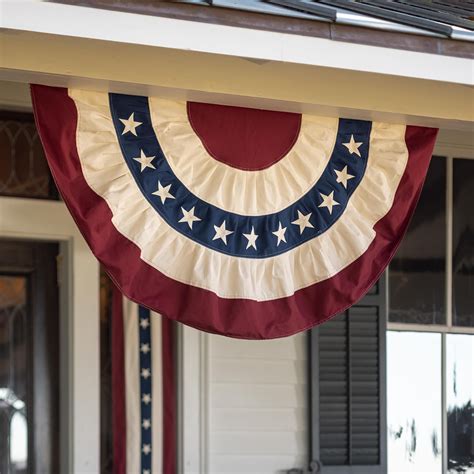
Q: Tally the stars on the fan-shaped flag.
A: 11